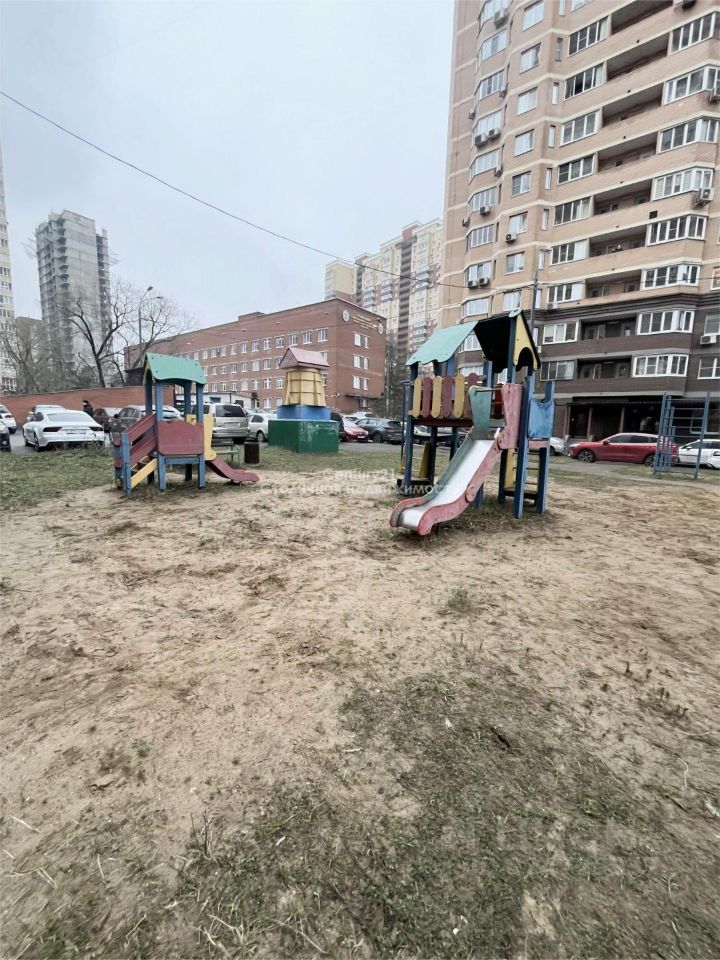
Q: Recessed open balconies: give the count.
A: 9